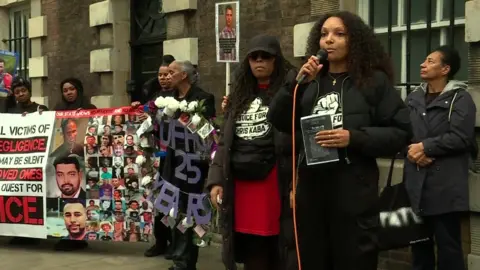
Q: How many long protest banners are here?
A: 2